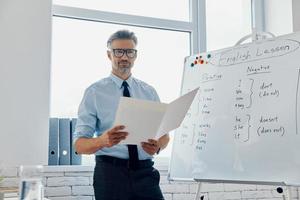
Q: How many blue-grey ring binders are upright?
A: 3